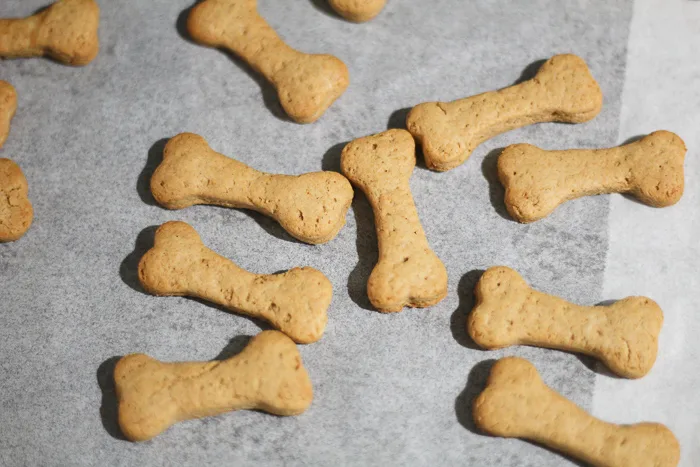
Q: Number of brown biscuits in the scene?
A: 13